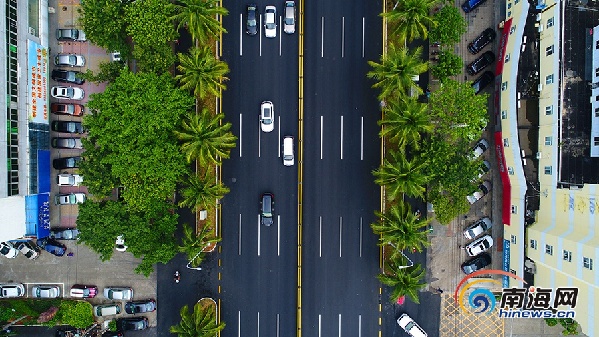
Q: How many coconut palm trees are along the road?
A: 12